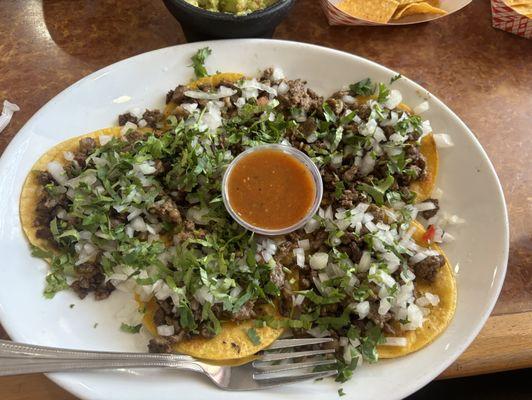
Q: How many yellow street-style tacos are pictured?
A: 5